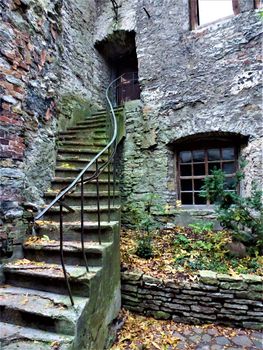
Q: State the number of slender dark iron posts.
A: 5